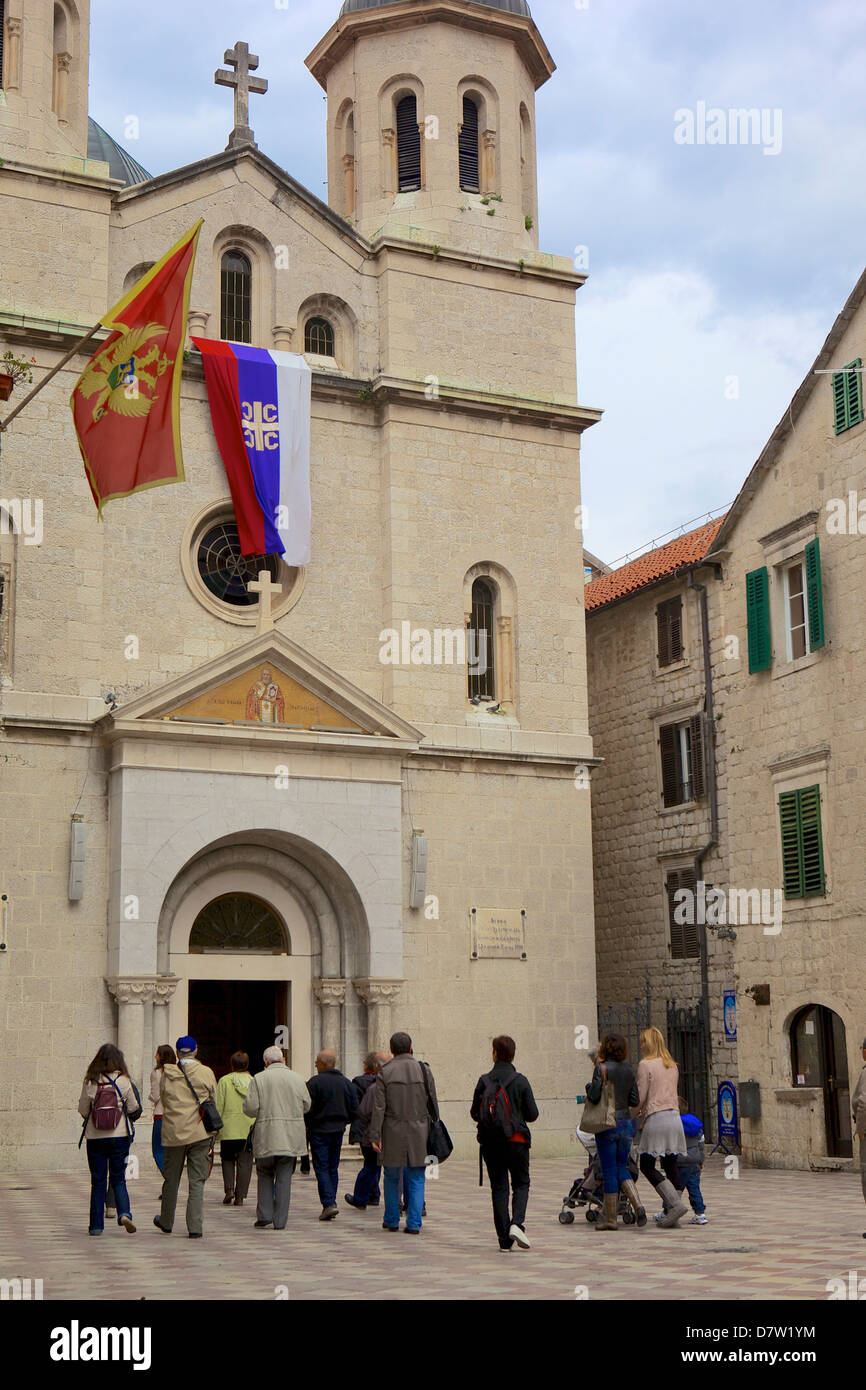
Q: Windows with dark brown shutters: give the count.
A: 3